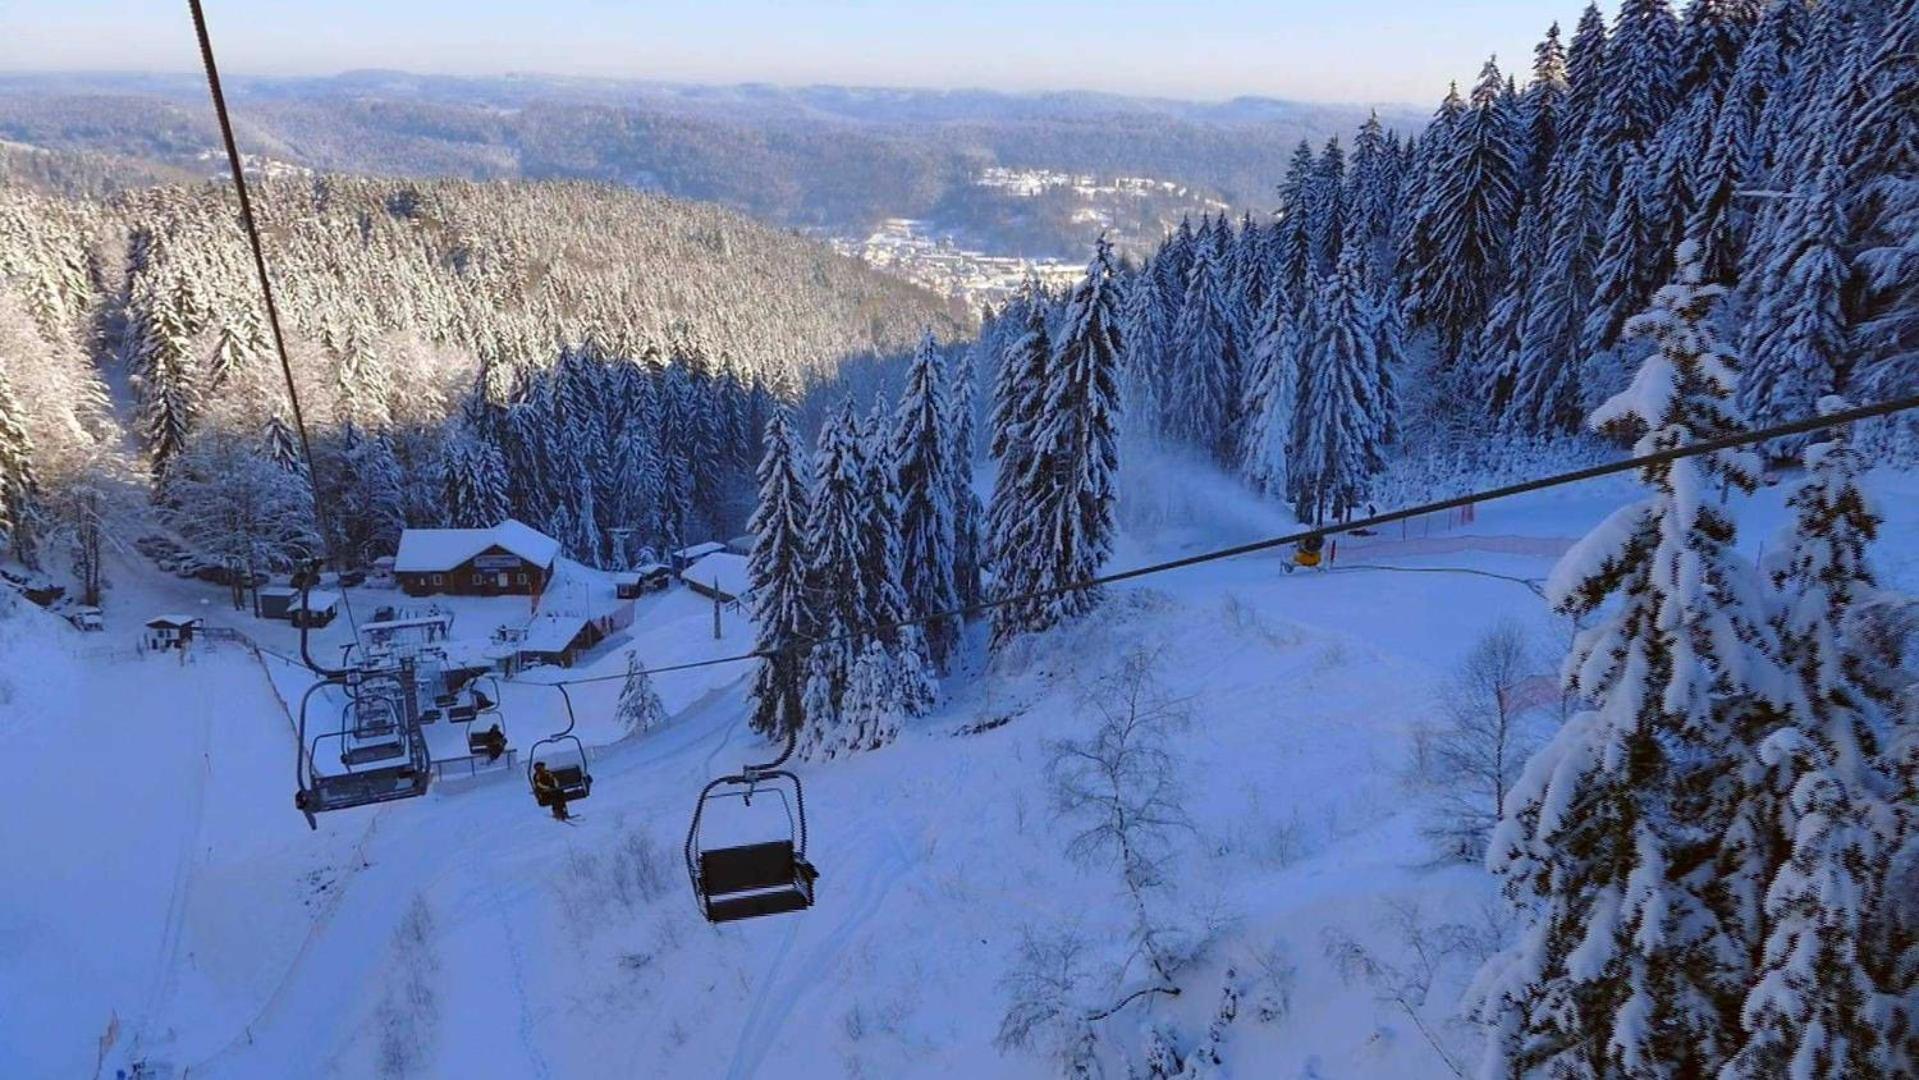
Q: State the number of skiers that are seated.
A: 2